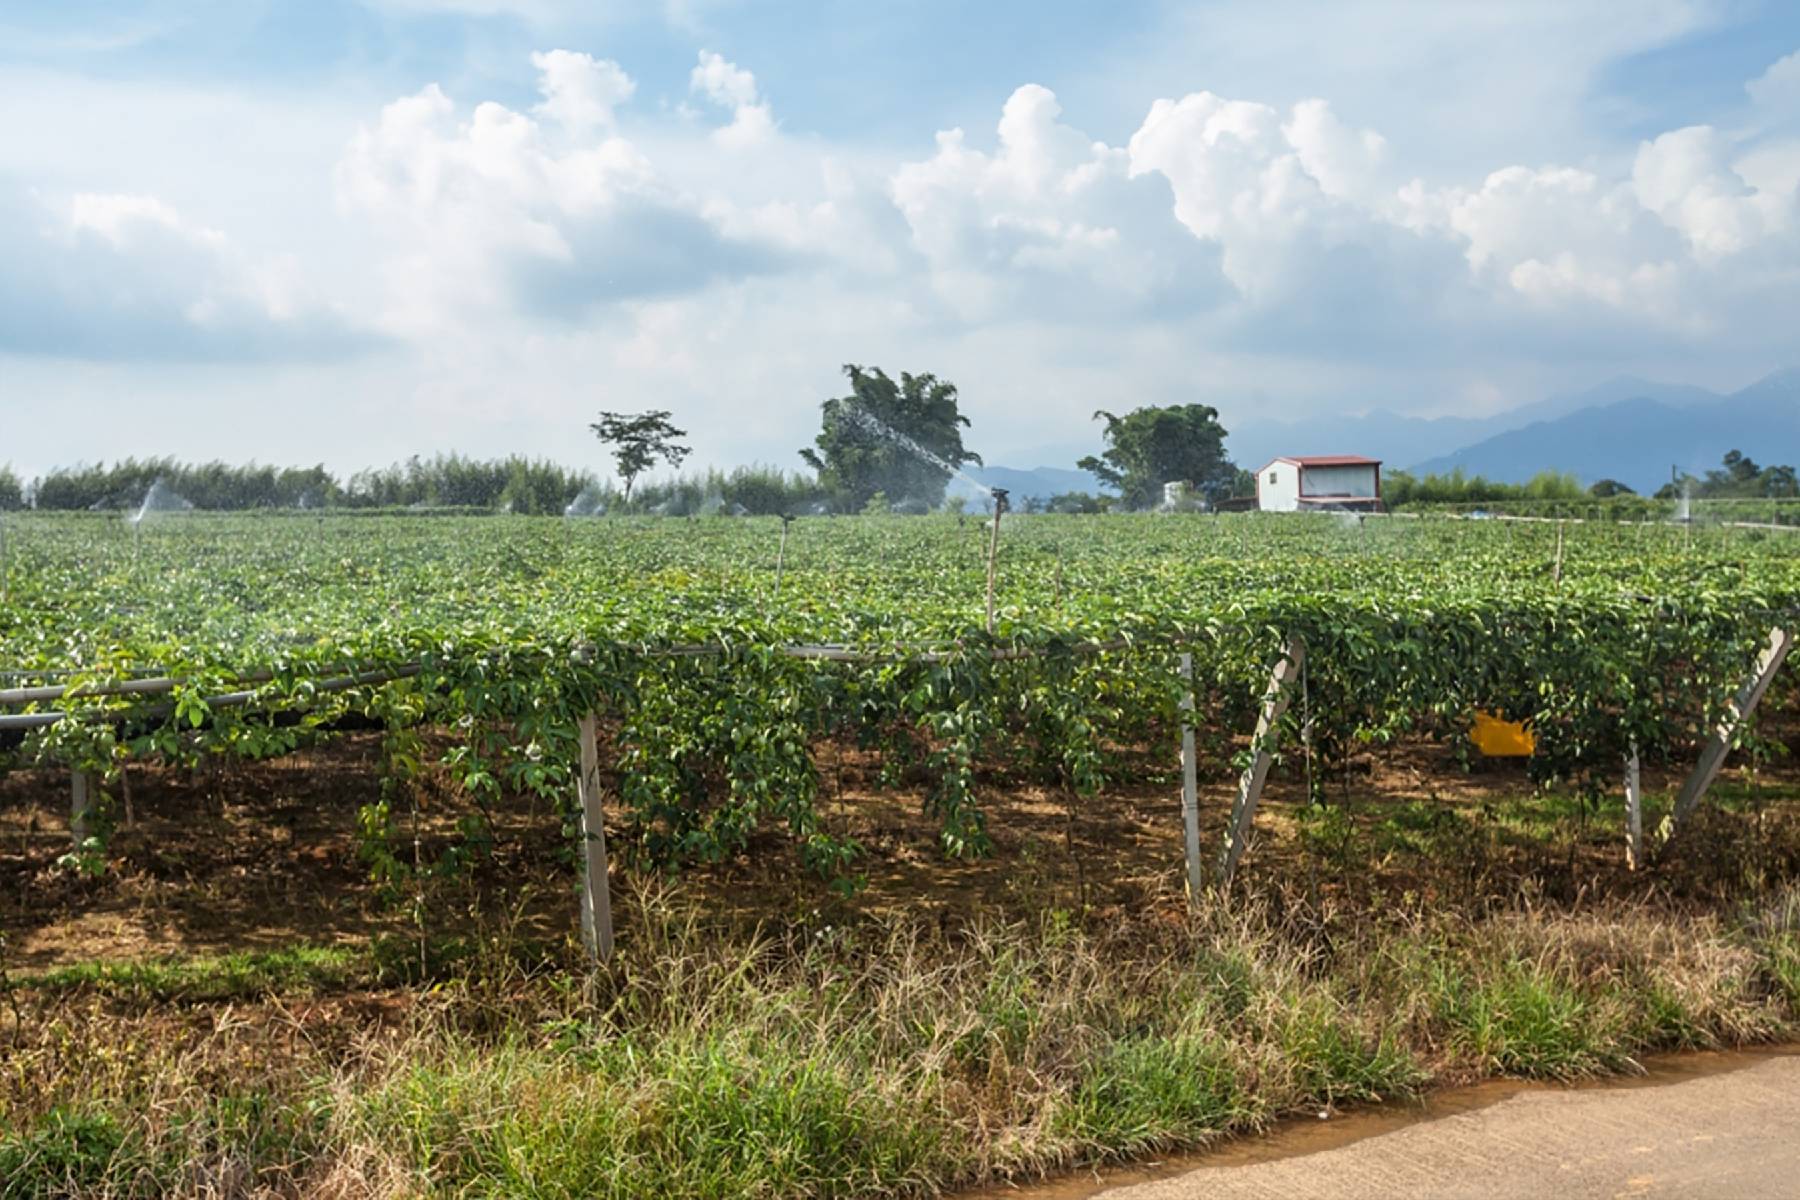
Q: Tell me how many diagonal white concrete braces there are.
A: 2